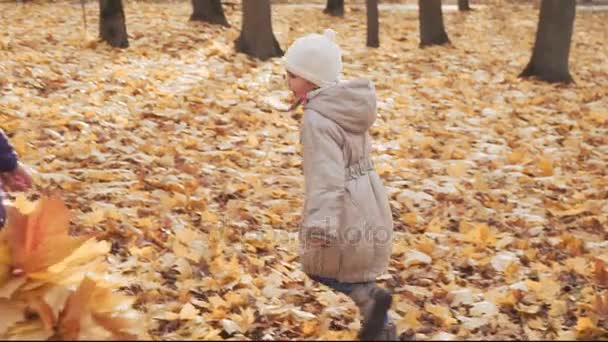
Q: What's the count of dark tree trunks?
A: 8